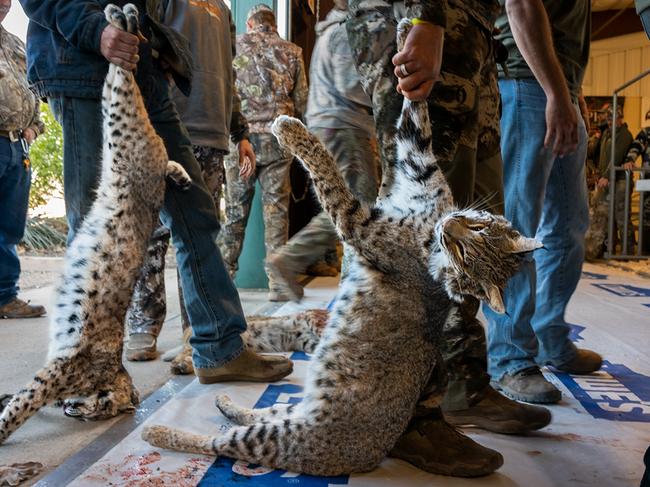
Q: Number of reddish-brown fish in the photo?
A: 0